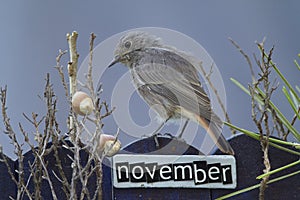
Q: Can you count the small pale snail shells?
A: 2